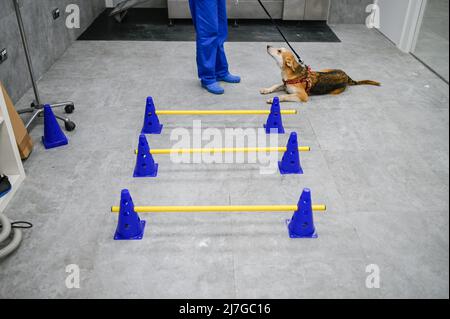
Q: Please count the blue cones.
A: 7